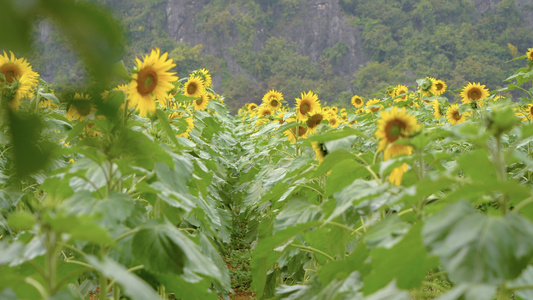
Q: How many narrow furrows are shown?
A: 1